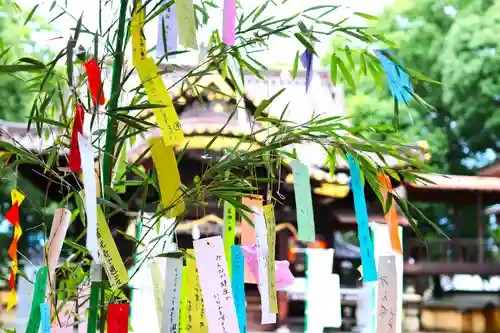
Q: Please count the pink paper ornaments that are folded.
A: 1